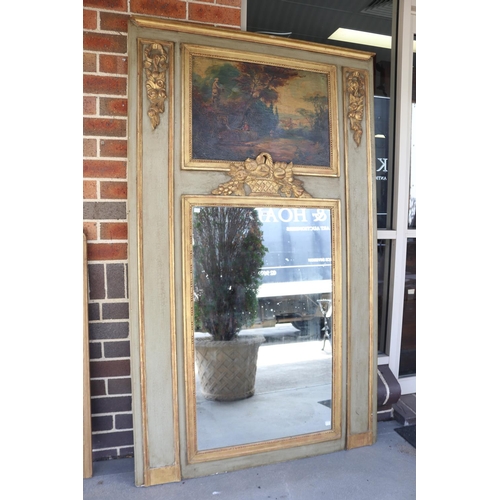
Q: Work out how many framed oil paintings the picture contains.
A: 1